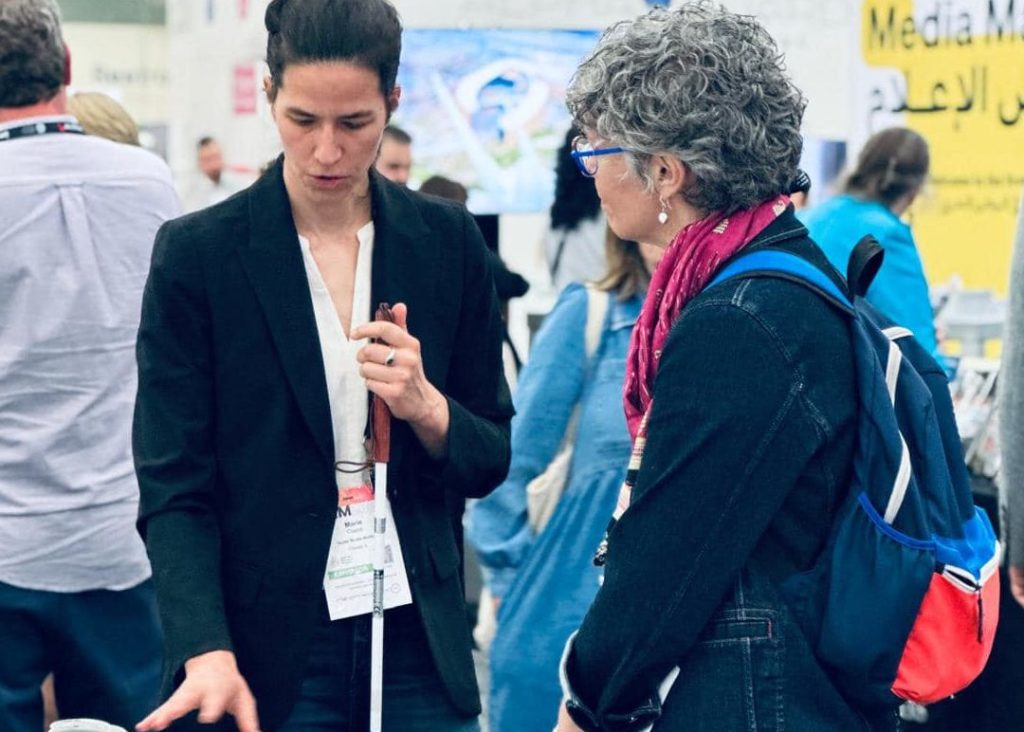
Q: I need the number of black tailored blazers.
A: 1